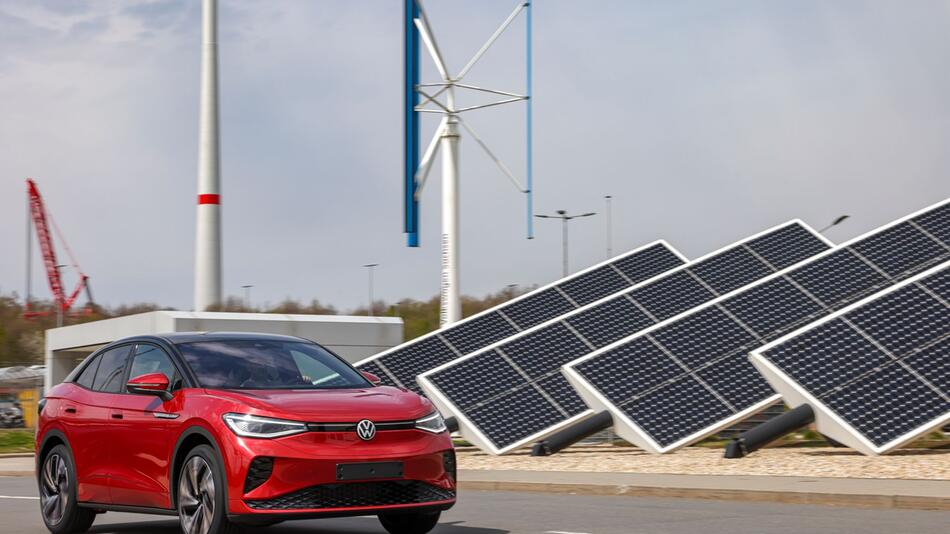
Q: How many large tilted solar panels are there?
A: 4